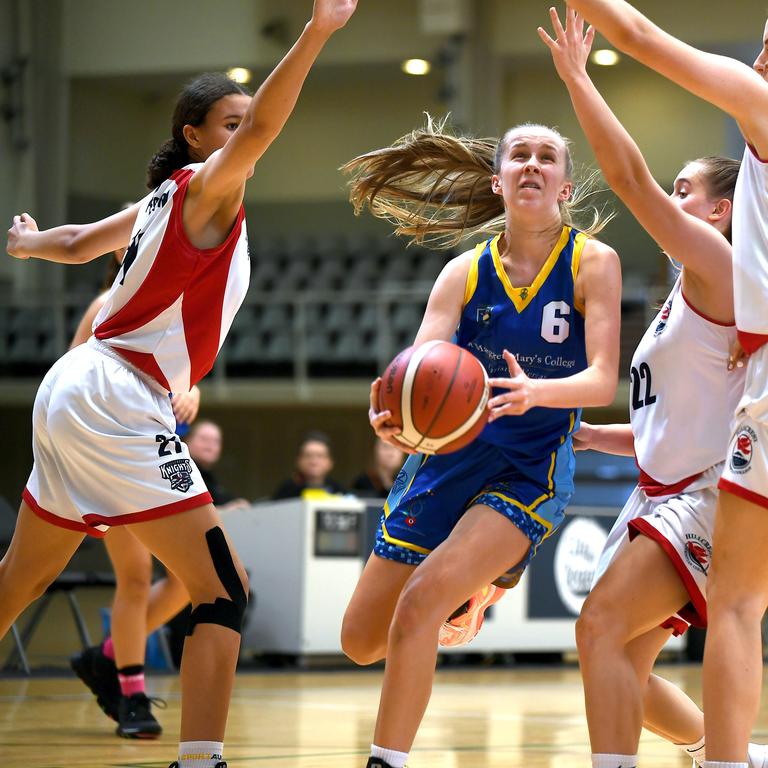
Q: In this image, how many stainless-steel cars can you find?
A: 0